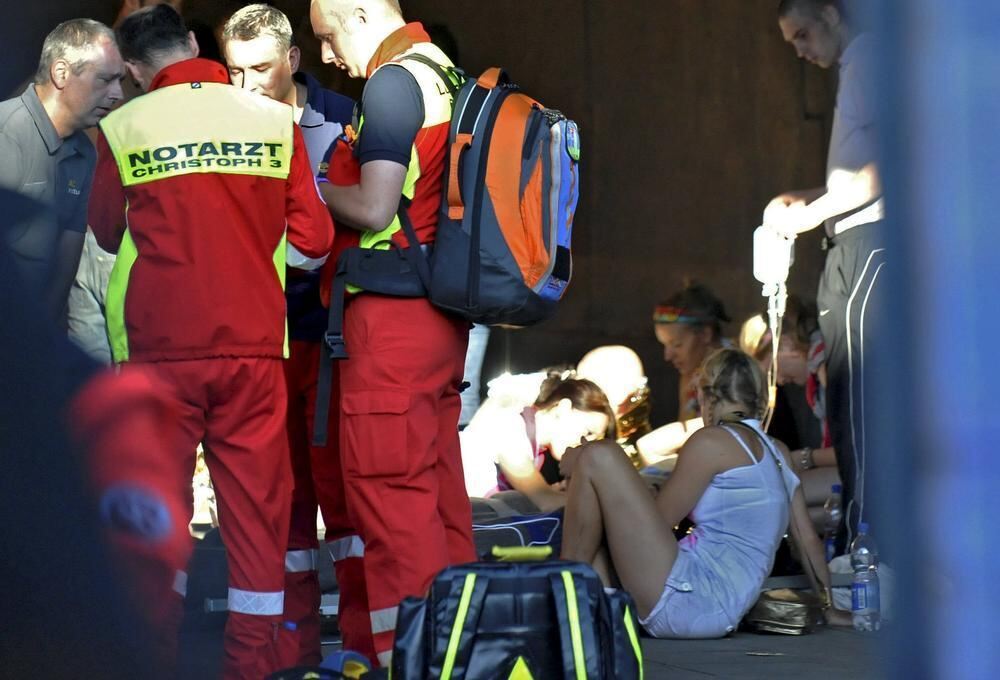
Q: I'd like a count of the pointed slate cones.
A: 0